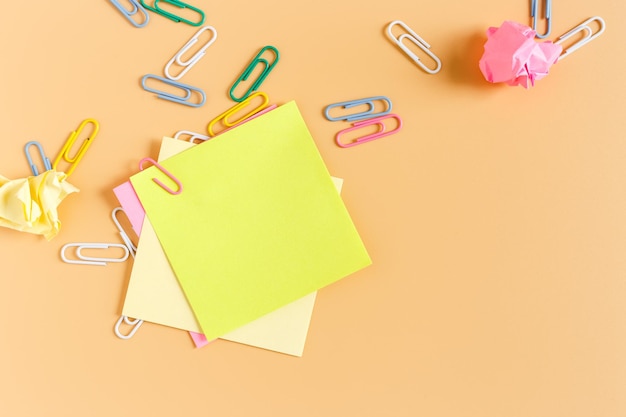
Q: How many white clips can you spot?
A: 7